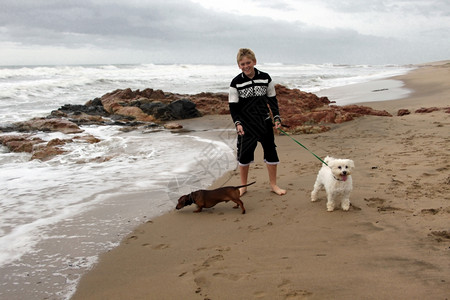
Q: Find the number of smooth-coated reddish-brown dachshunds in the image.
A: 1